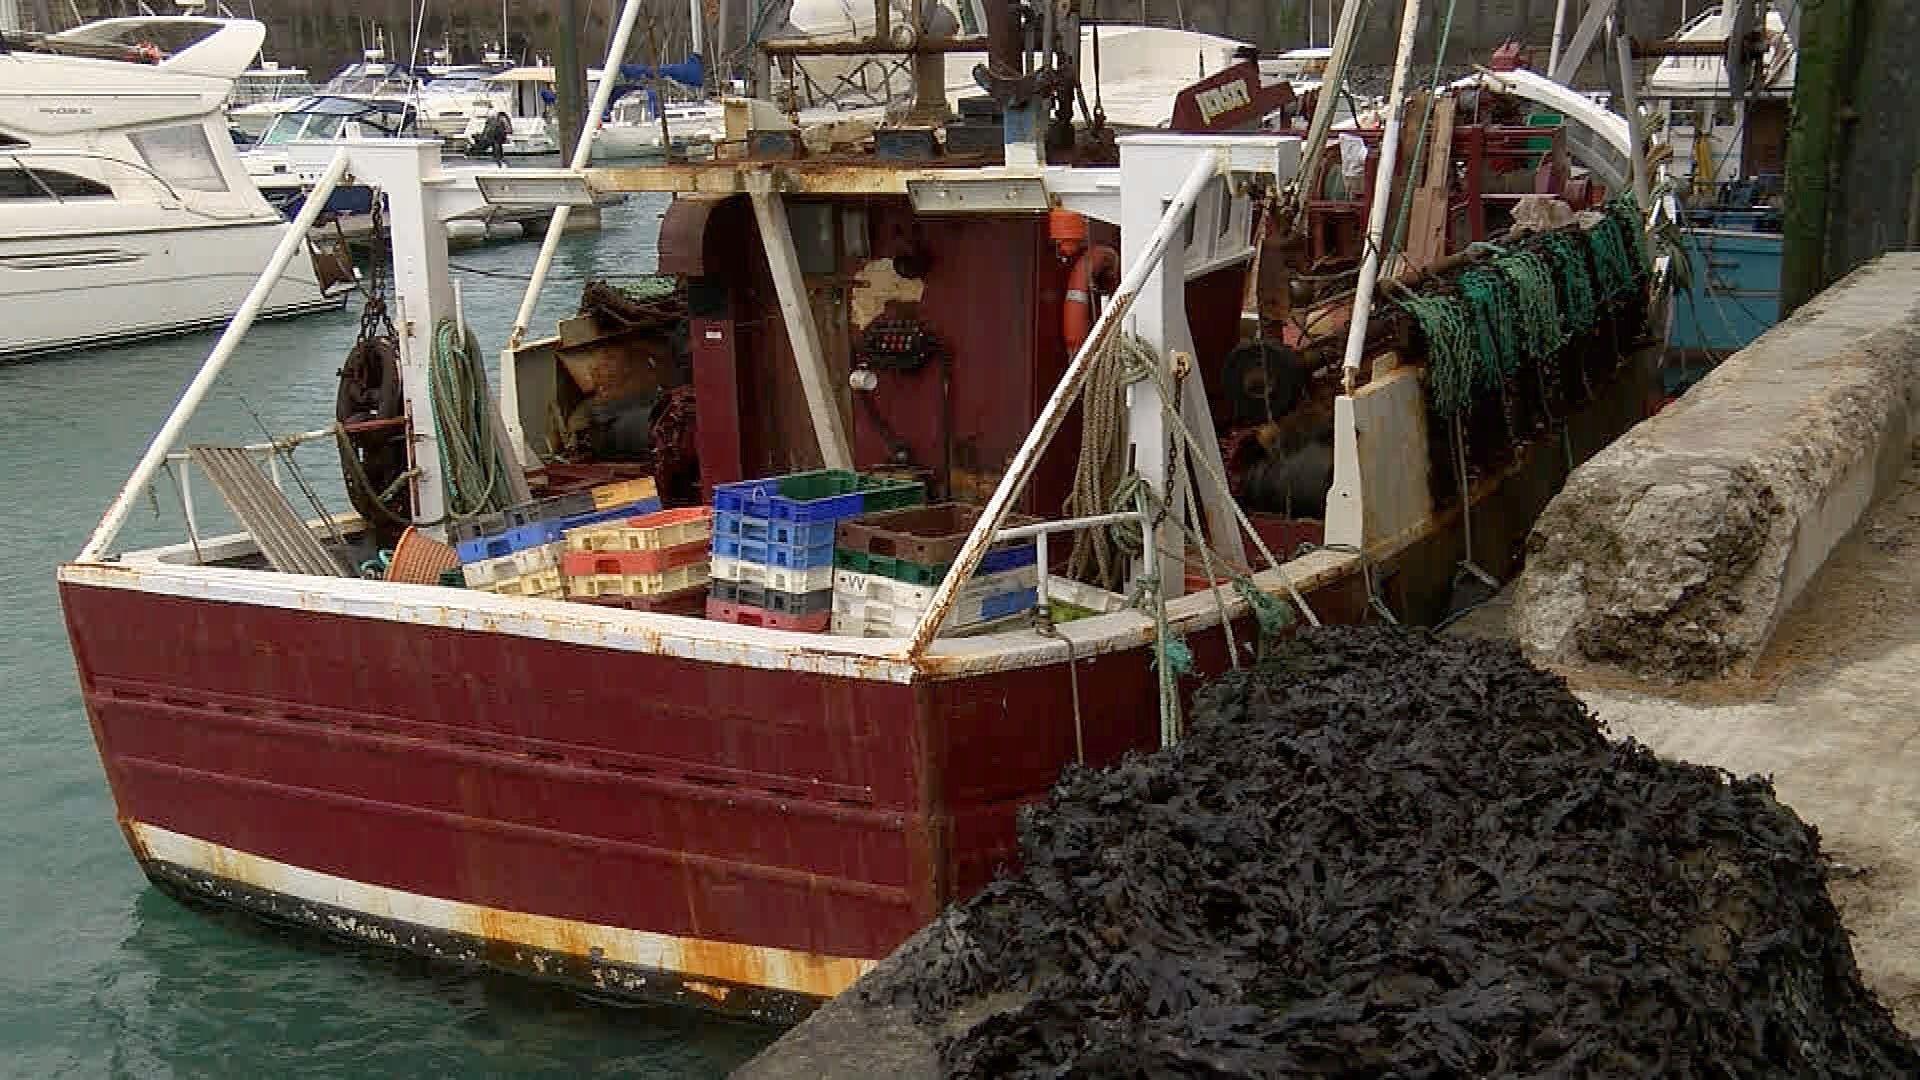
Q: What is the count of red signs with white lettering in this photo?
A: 1